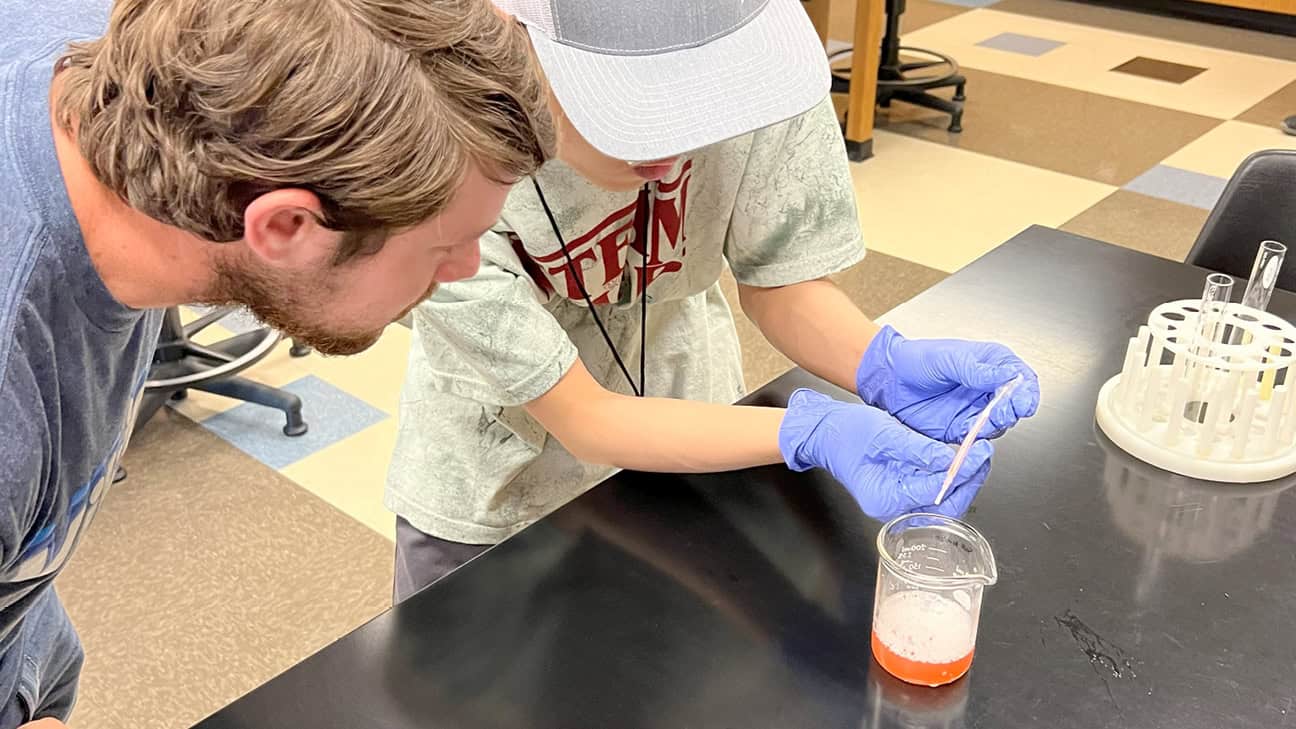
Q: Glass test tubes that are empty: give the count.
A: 2